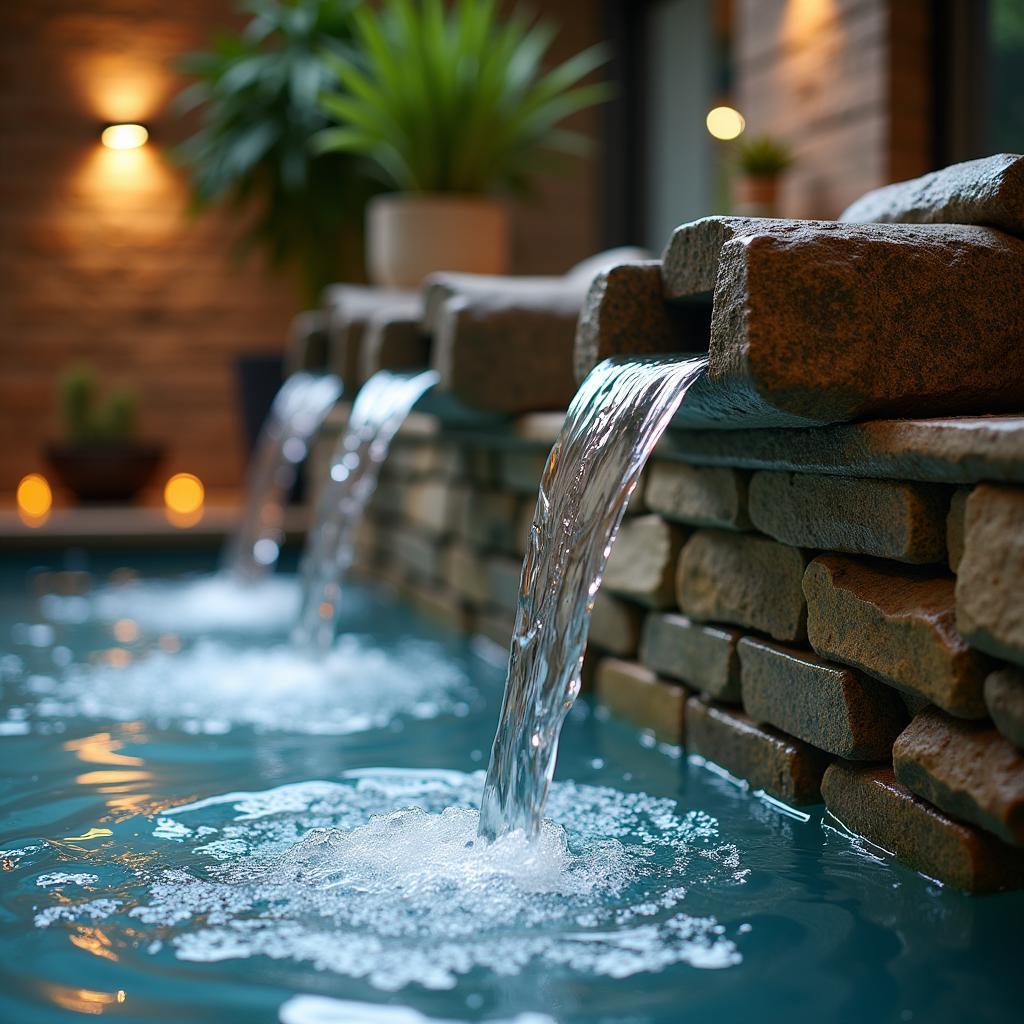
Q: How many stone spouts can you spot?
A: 3